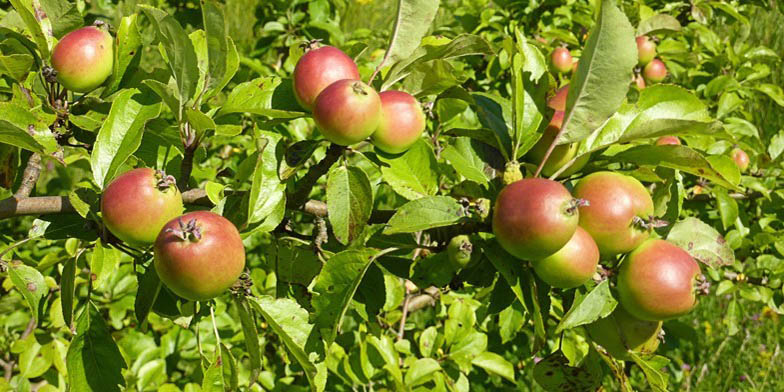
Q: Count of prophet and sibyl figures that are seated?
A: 0